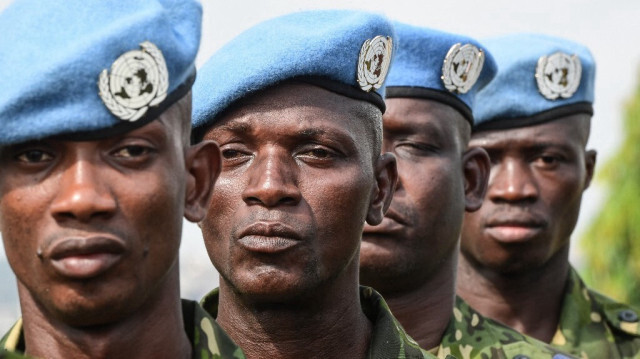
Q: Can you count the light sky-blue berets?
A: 4